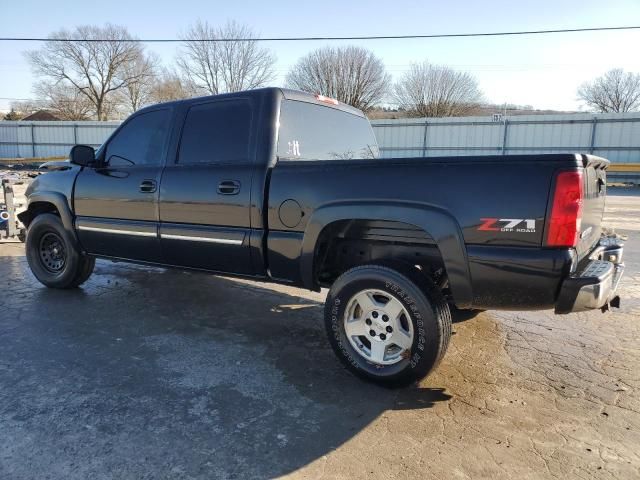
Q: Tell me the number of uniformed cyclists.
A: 0